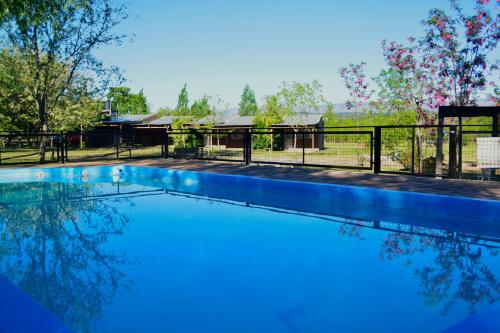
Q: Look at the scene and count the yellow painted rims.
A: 0